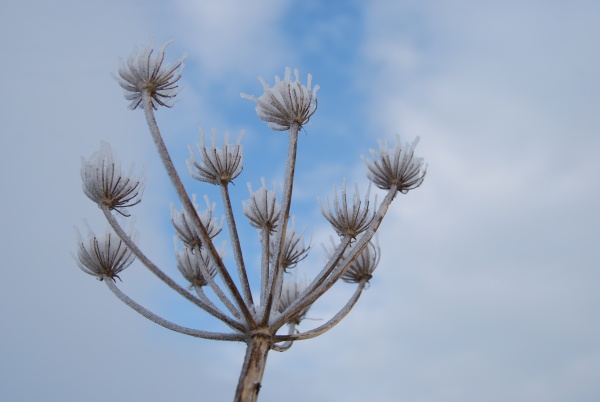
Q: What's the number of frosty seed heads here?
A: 13